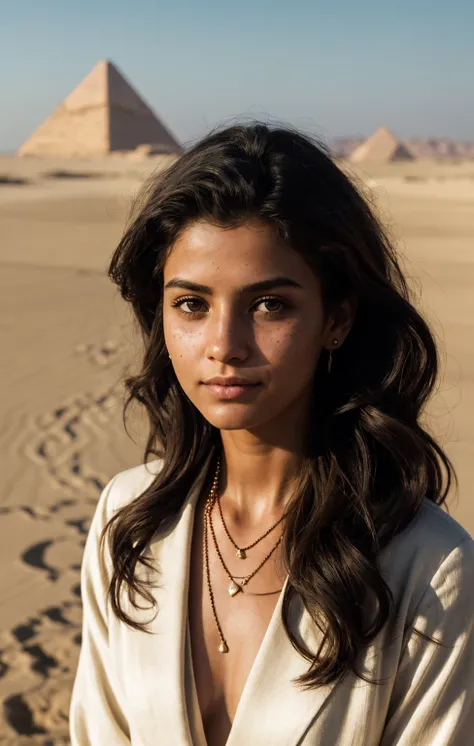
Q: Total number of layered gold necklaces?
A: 3